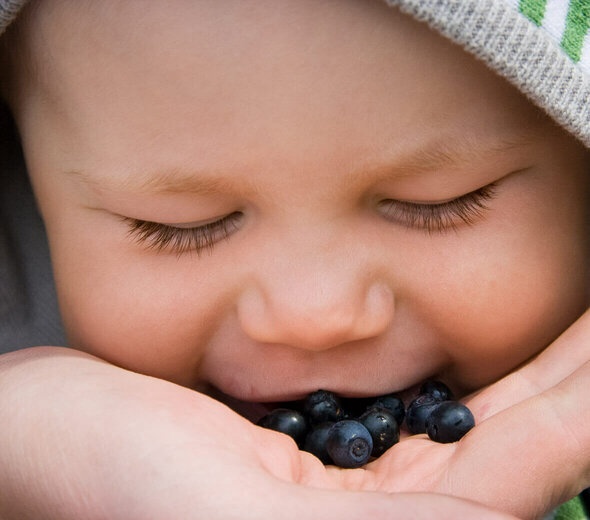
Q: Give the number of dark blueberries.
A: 9